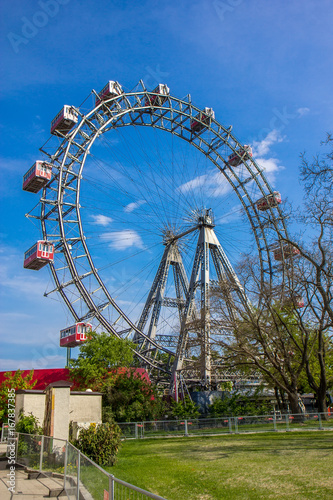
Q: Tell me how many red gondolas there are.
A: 11